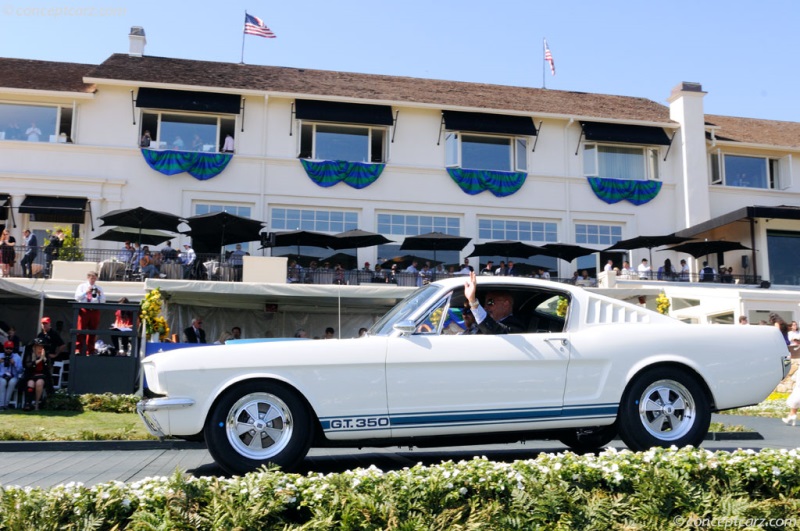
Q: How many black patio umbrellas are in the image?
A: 10